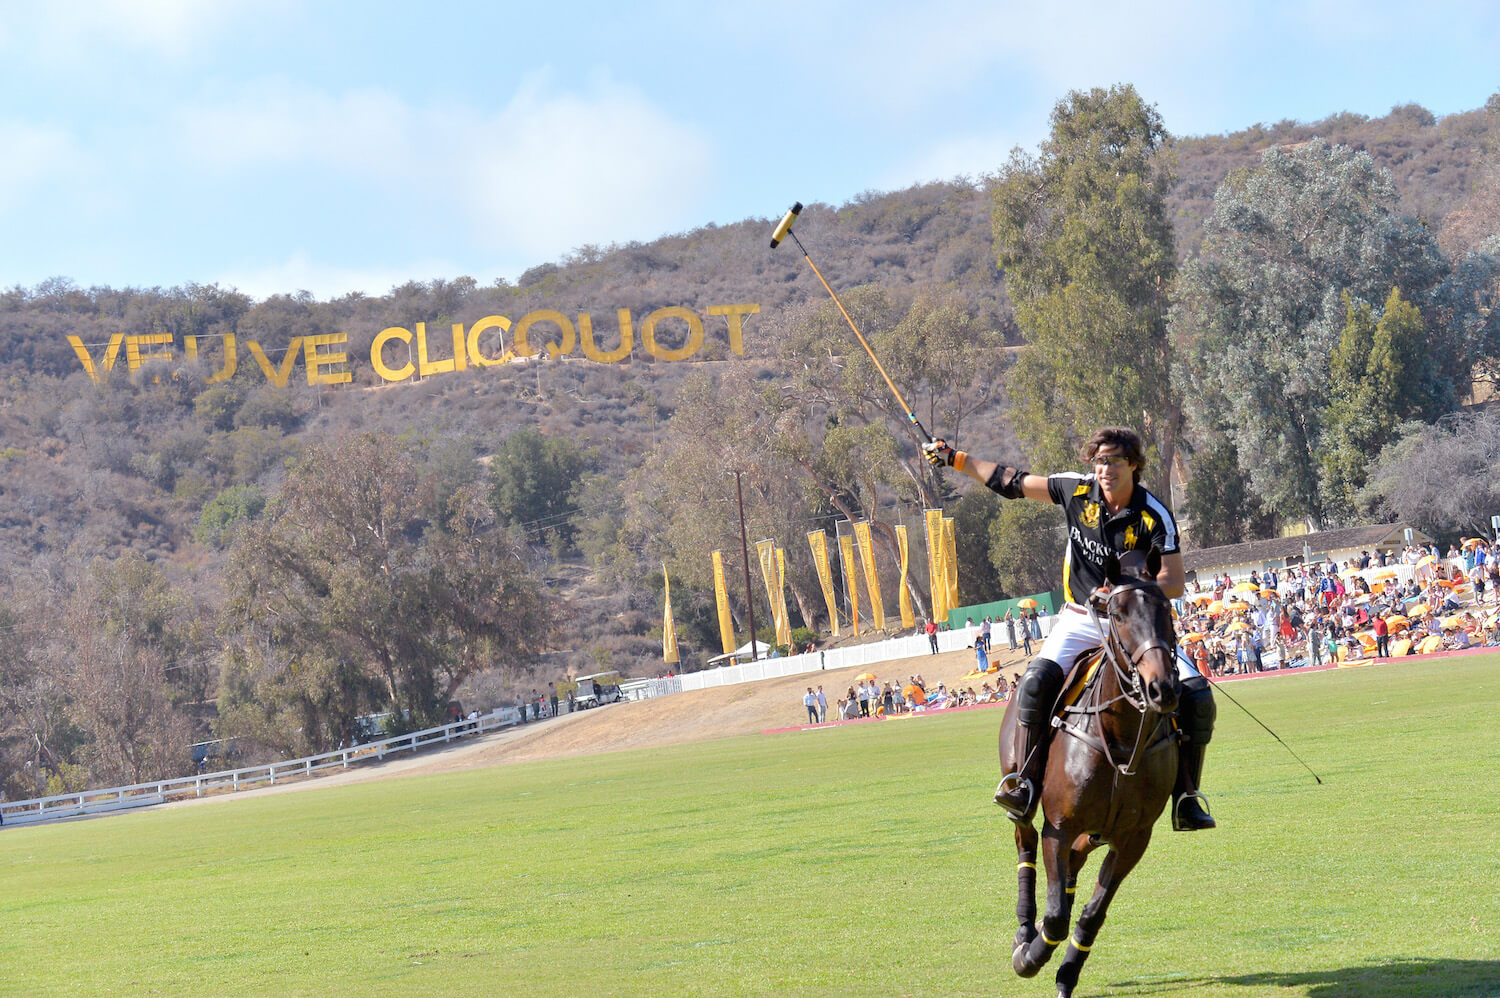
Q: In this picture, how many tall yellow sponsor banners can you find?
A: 10